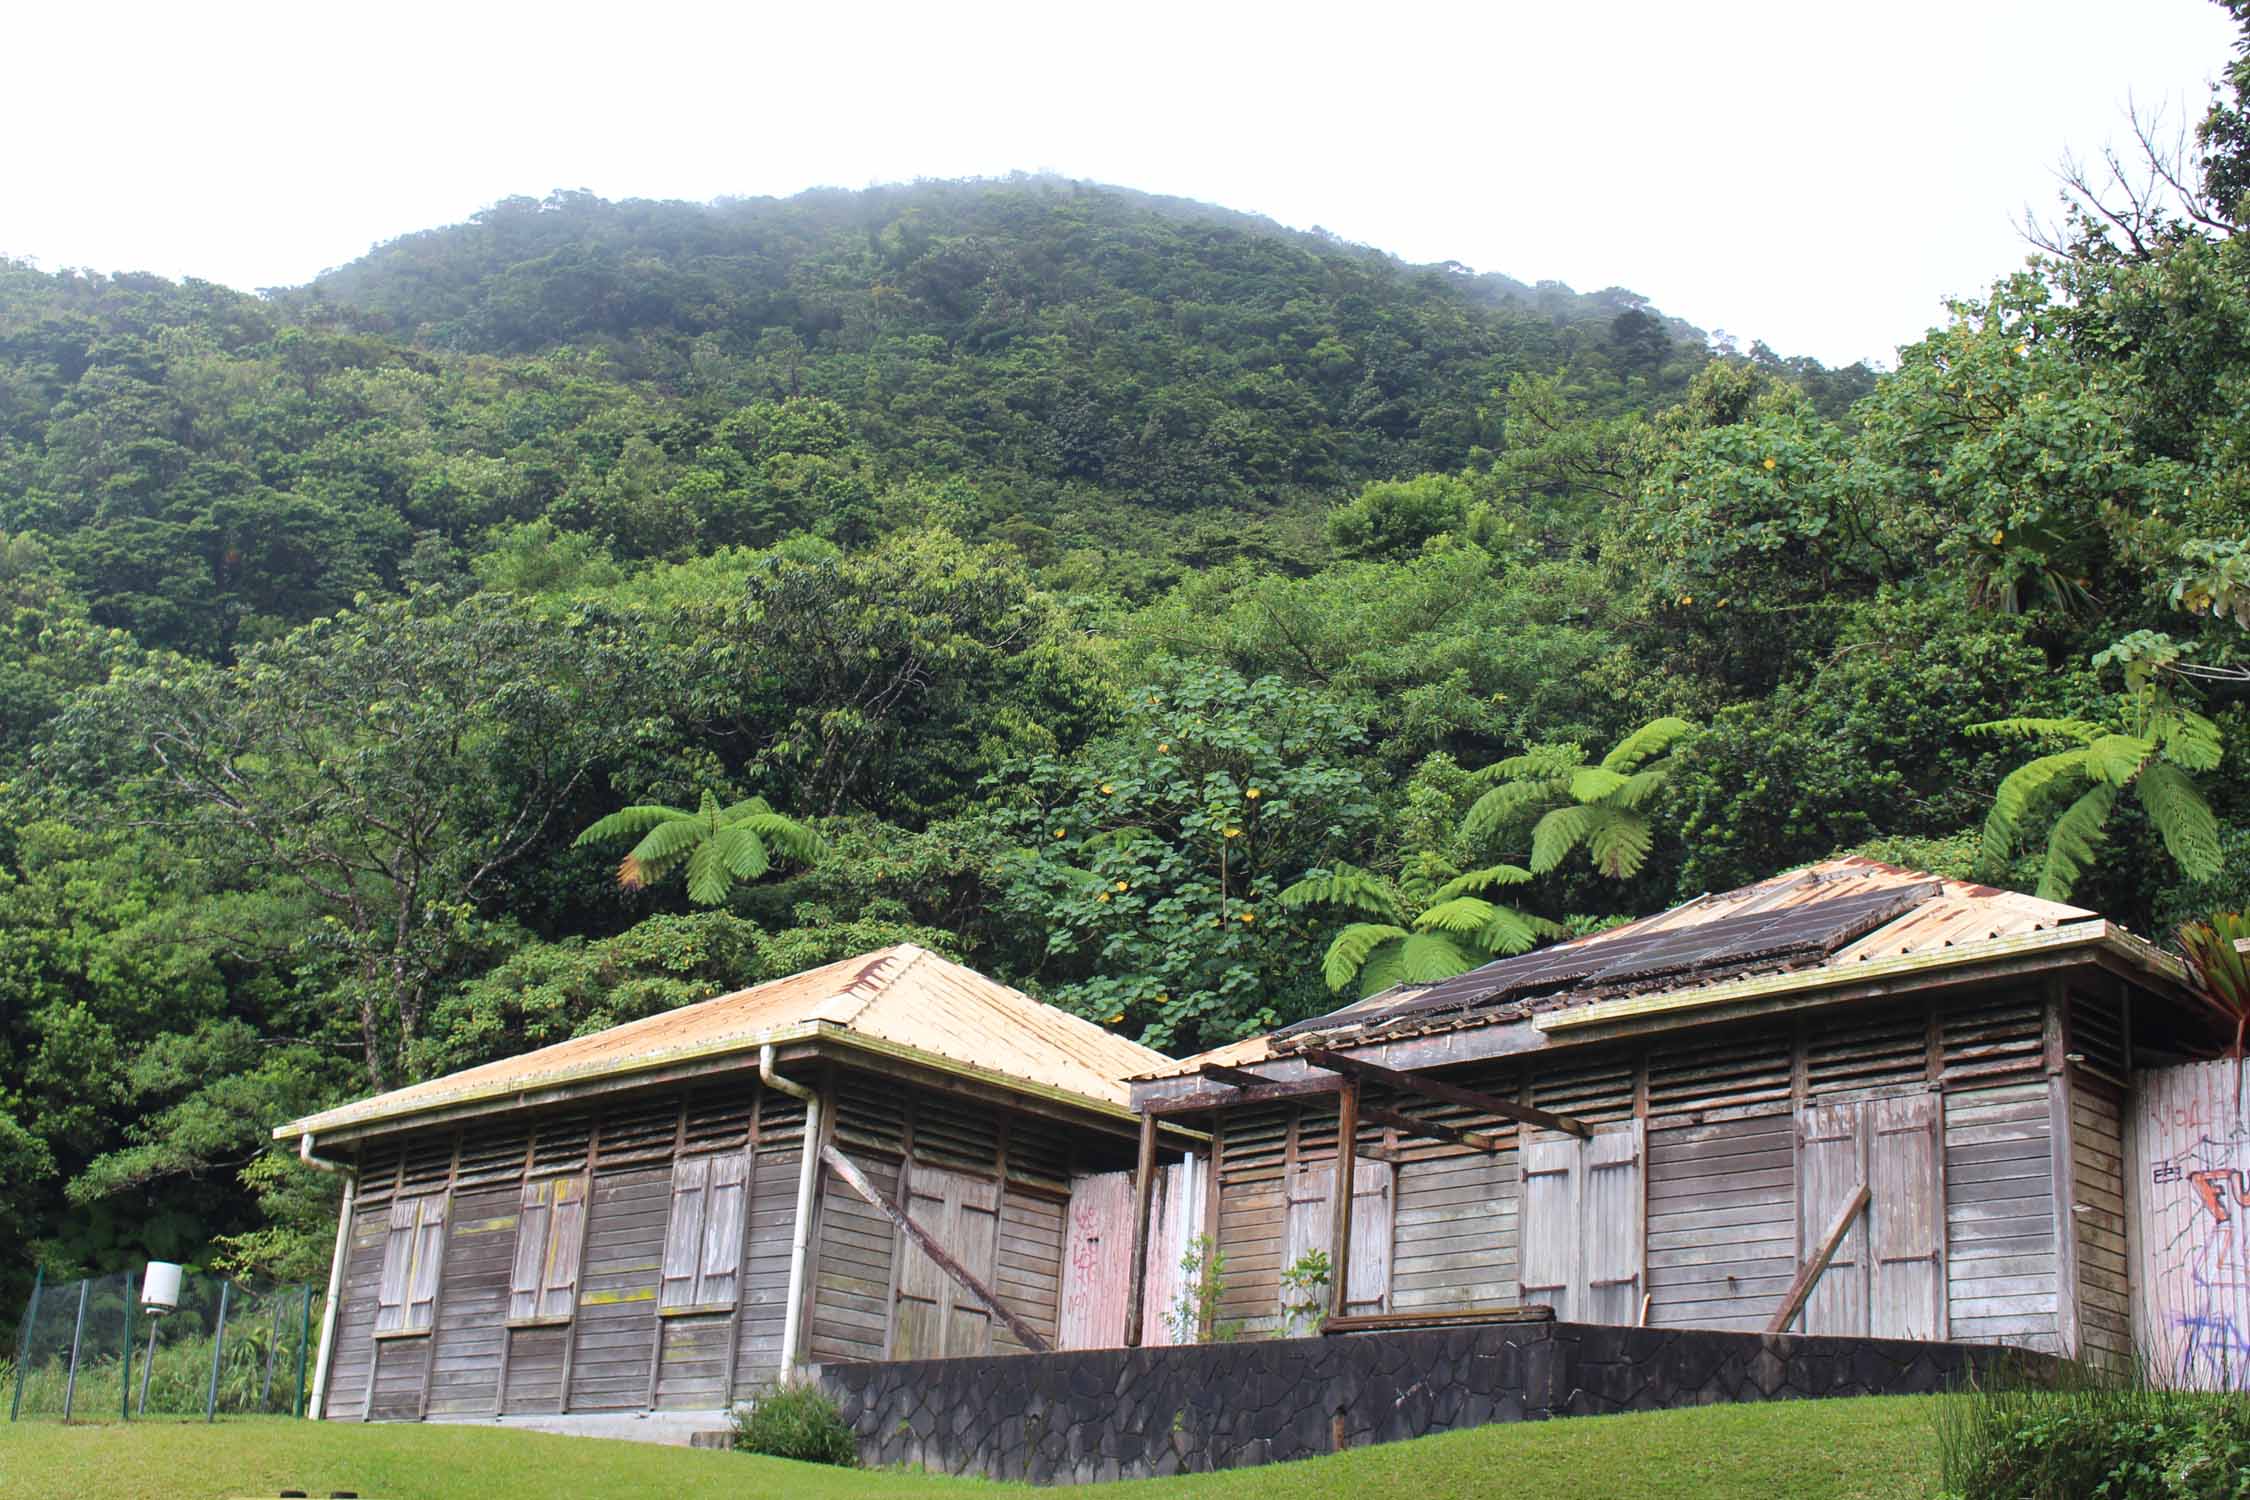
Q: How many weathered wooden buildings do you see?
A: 2